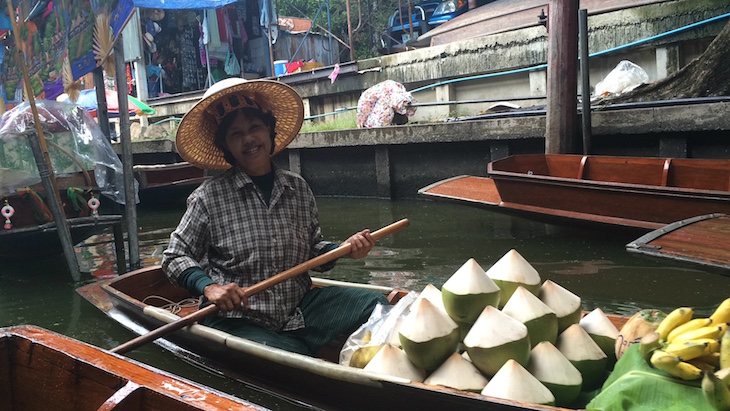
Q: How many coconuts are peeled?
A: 13